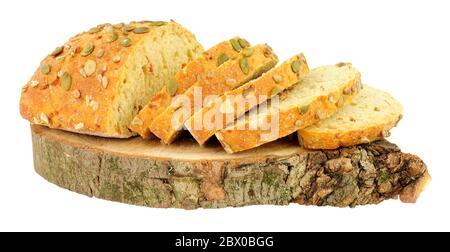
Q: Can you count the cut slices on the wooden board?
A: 5